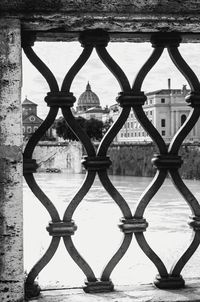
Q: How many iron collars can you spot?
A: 15